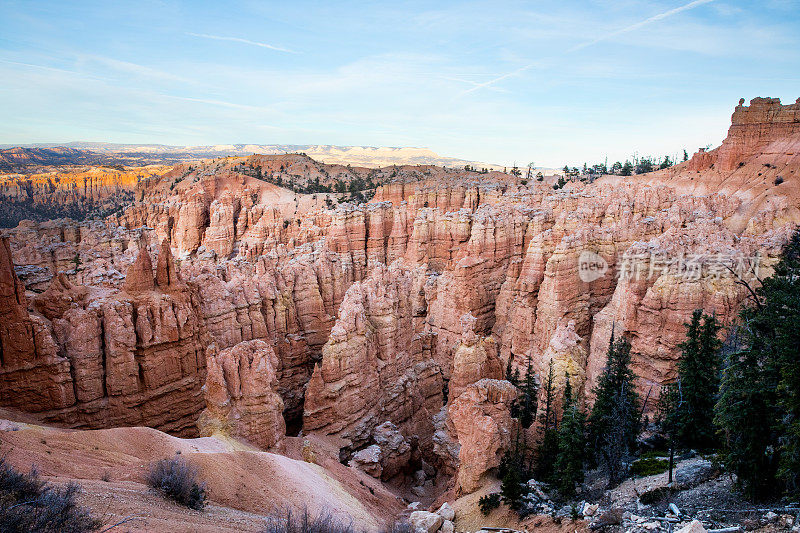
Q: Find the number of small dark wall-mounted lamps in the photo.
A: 0